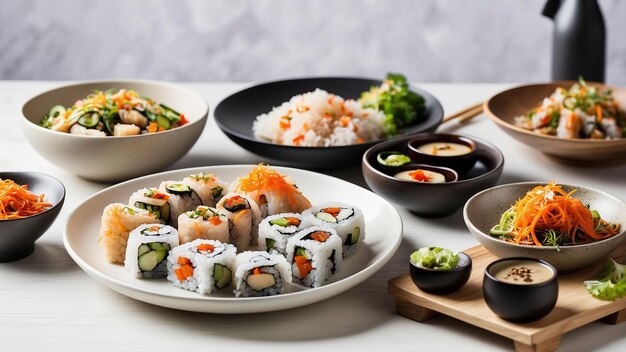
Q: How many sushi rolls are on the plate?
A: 13